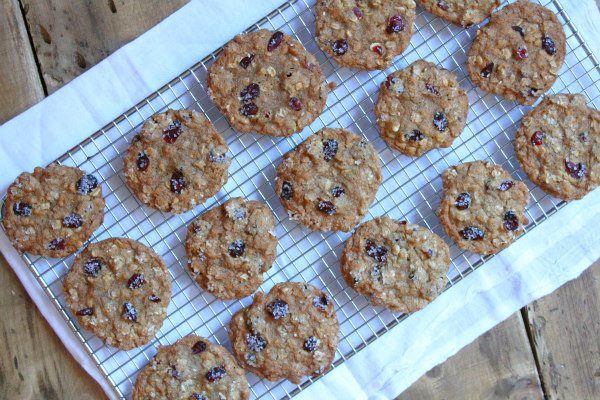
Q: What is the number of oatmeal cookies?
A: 15